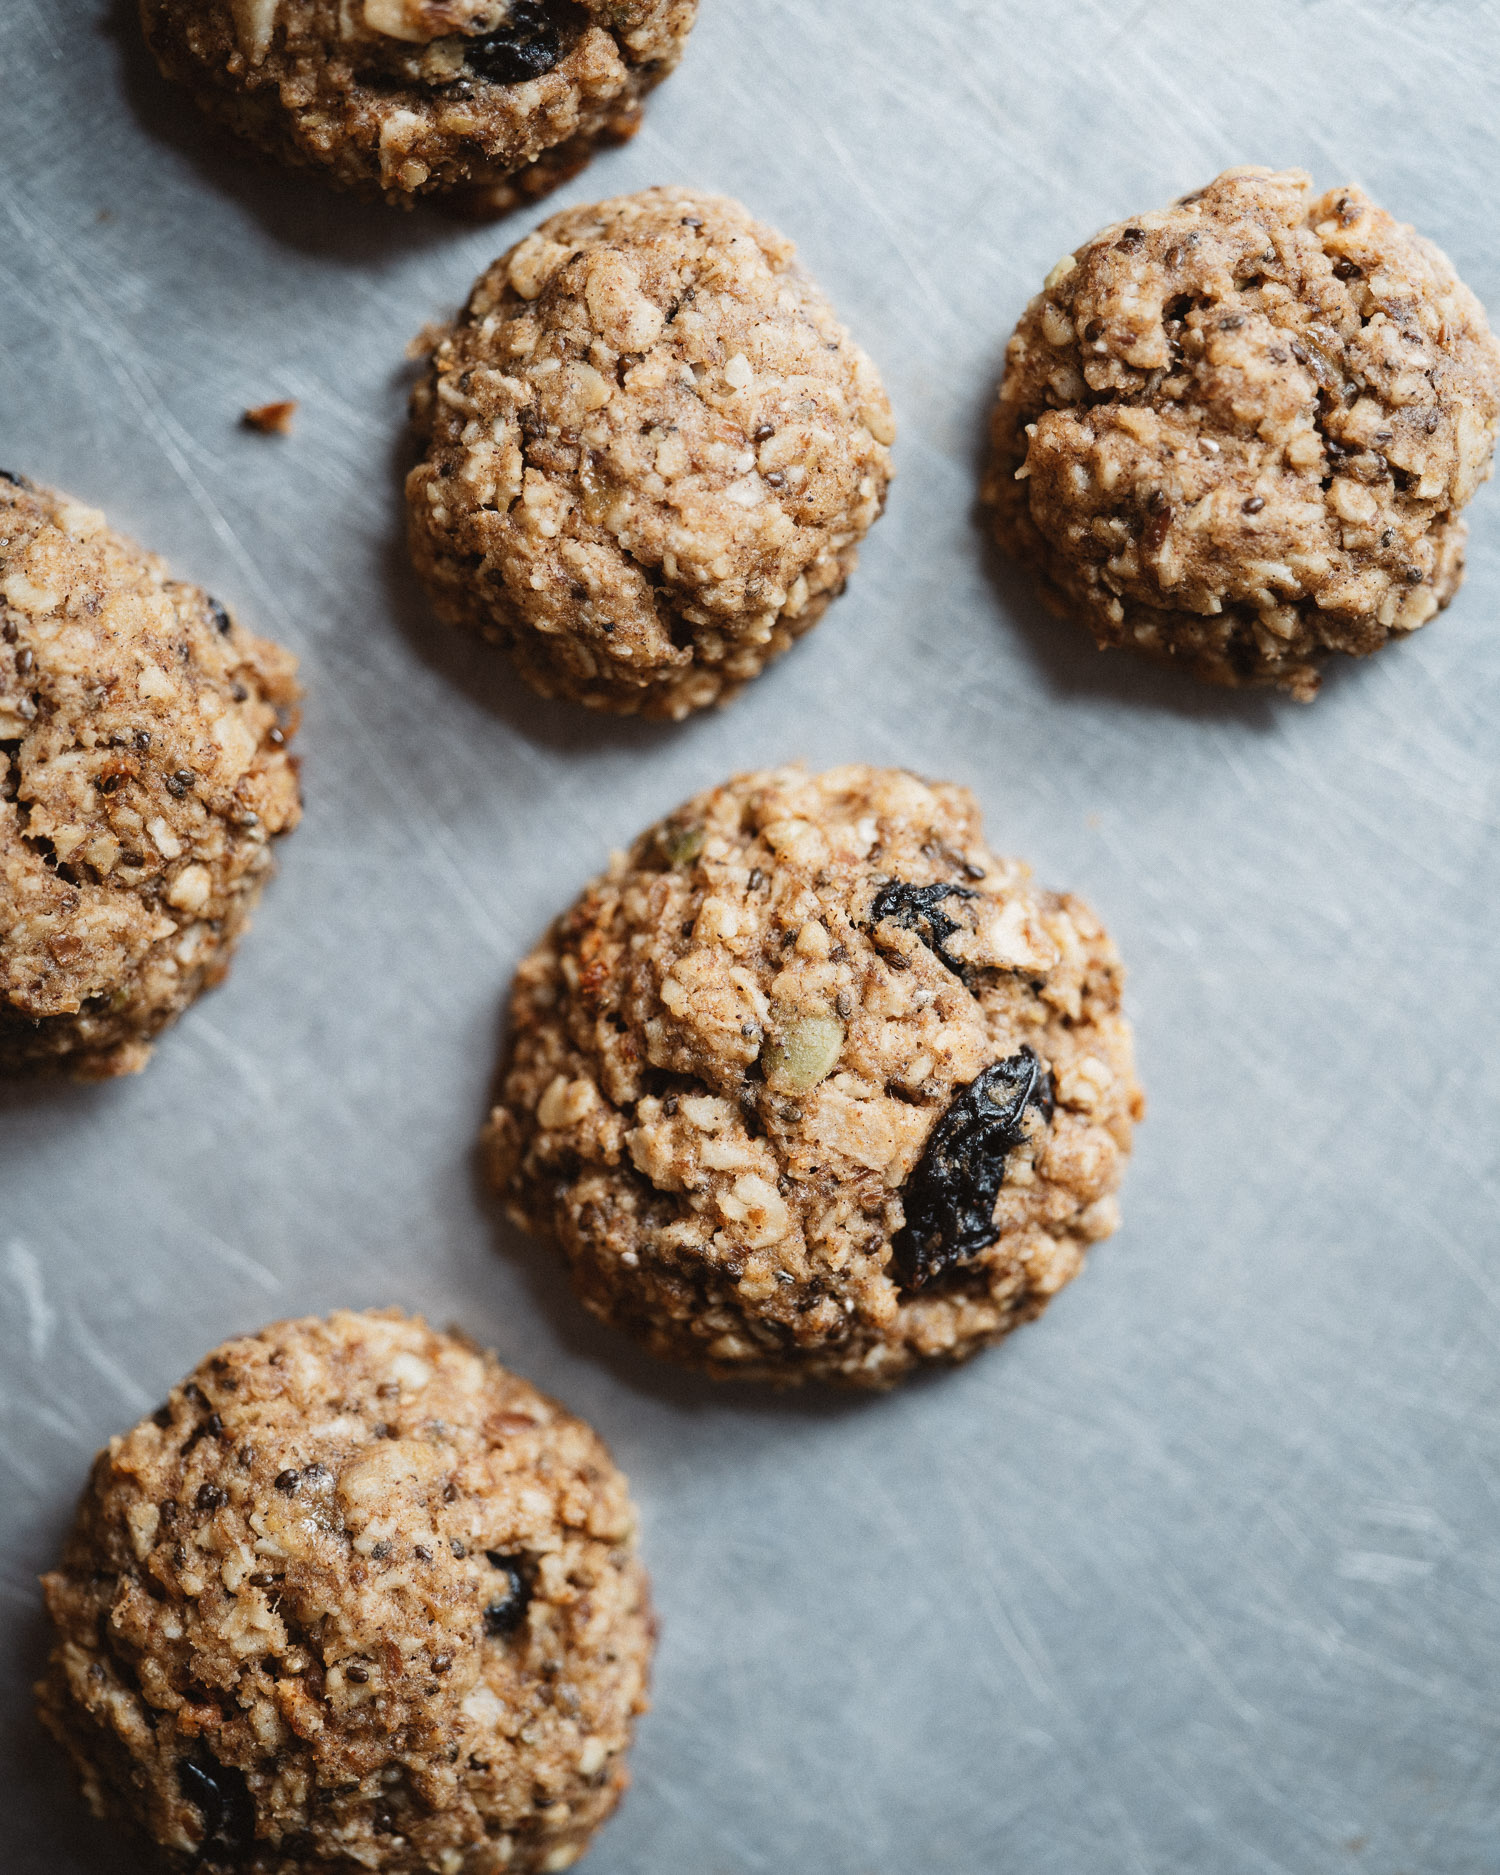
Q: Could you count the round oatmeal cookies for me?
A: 6